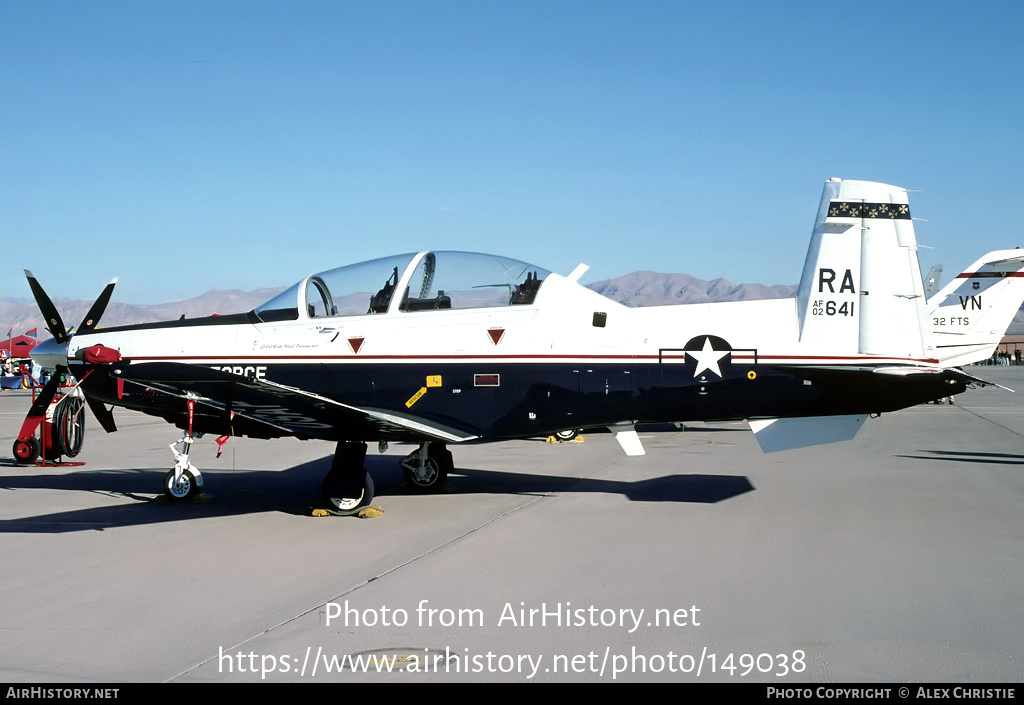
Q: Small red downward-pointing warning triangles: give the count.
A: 2